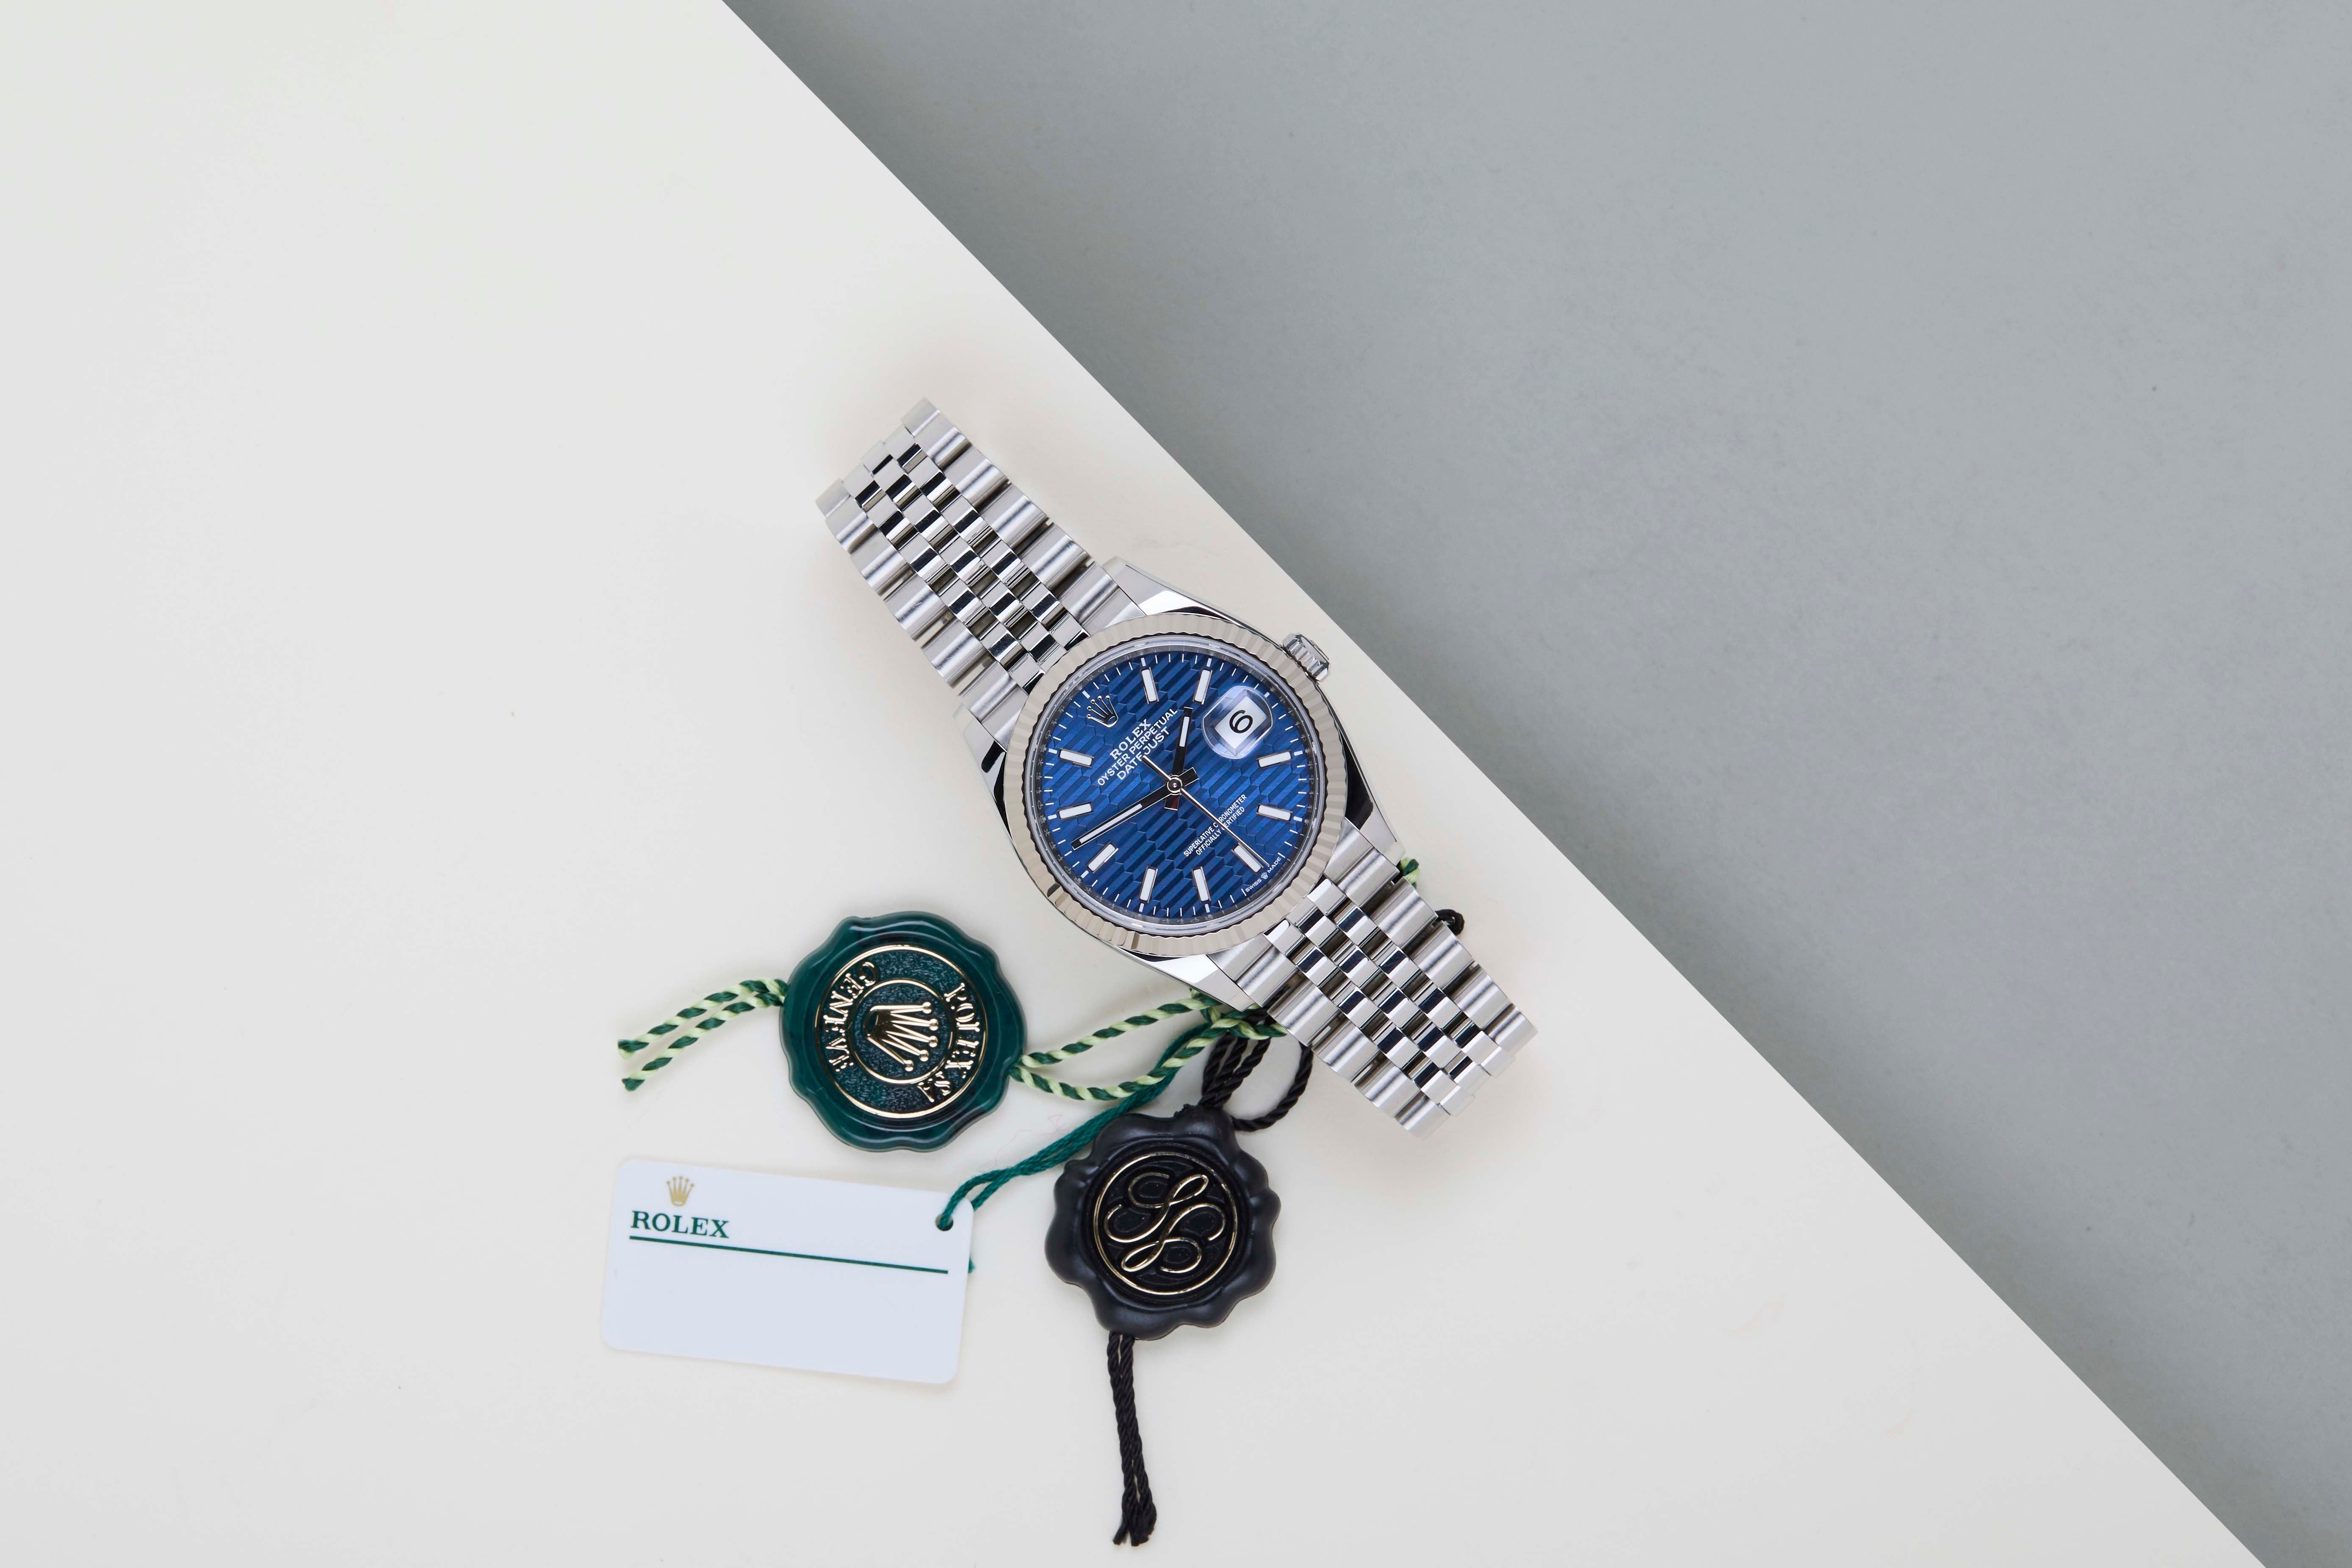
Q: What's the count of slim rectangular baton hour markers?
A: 10